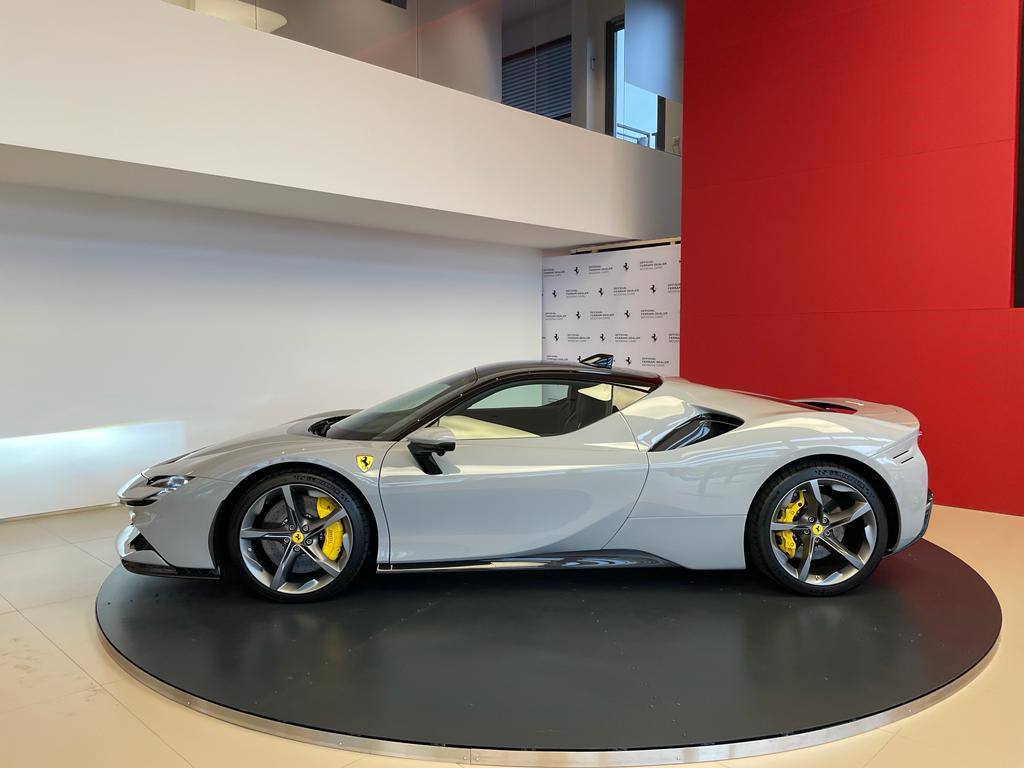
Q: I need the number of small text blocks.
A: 14